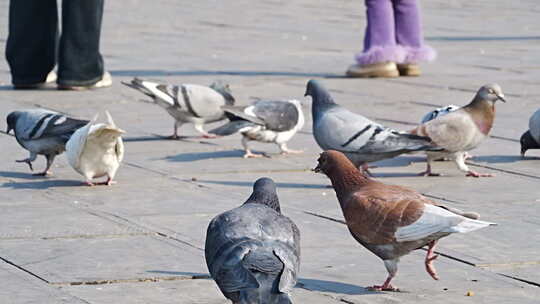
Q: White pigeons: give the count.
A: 1